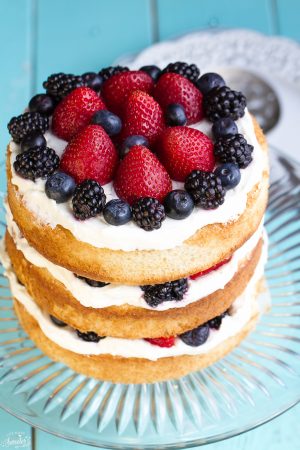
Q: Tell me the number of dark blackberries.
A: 13